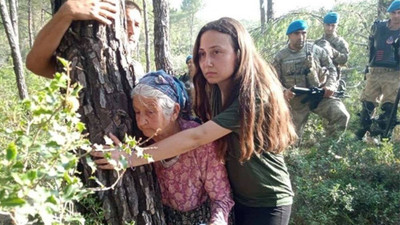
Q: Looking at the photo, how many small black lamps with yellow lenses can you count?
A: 0